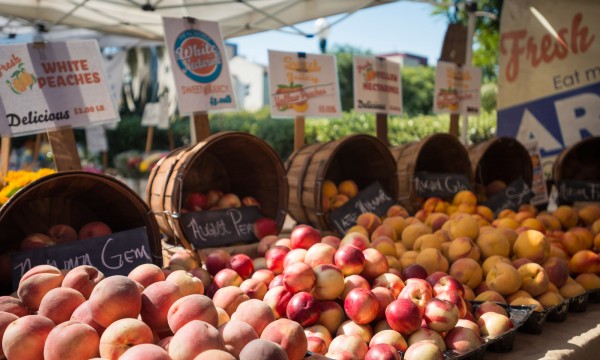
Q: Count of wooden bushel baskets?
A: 6